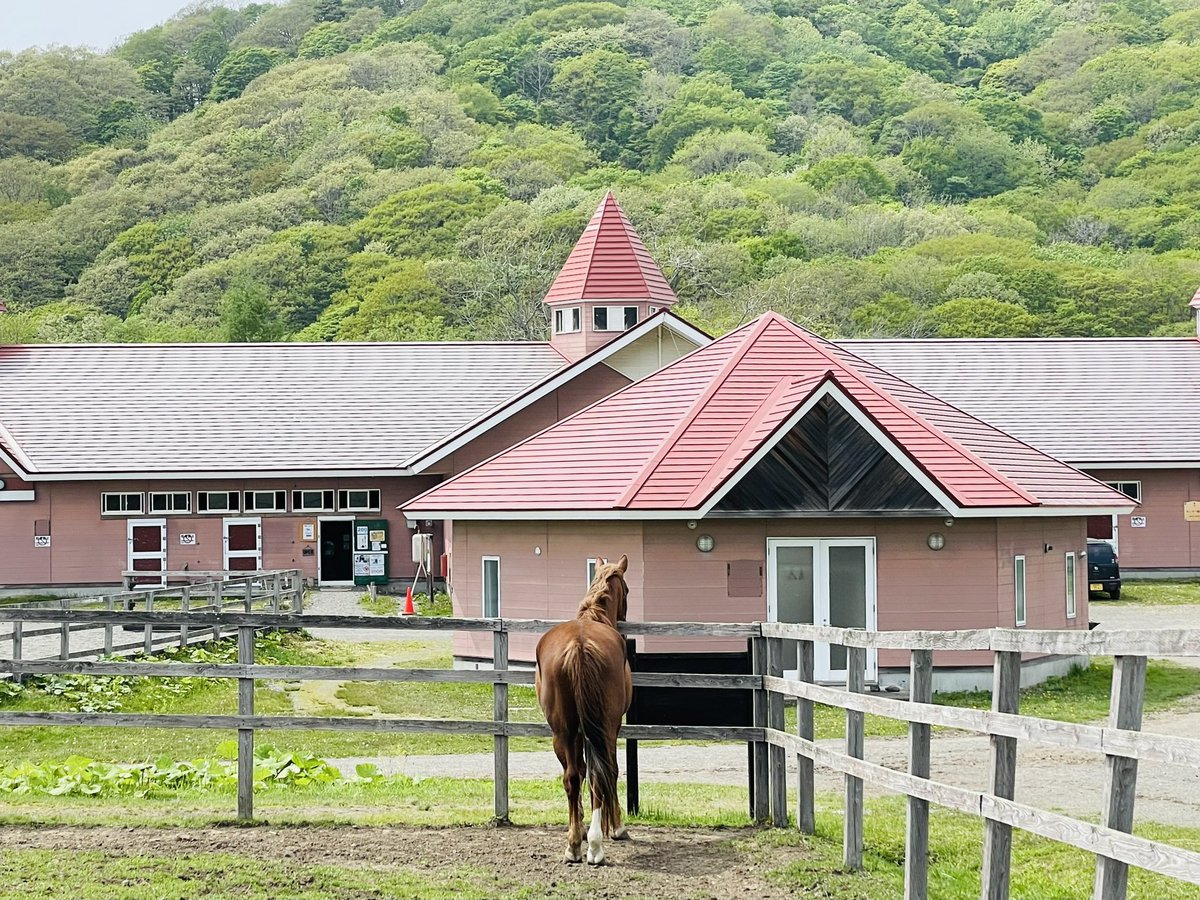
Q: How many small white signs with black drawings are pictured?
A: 3